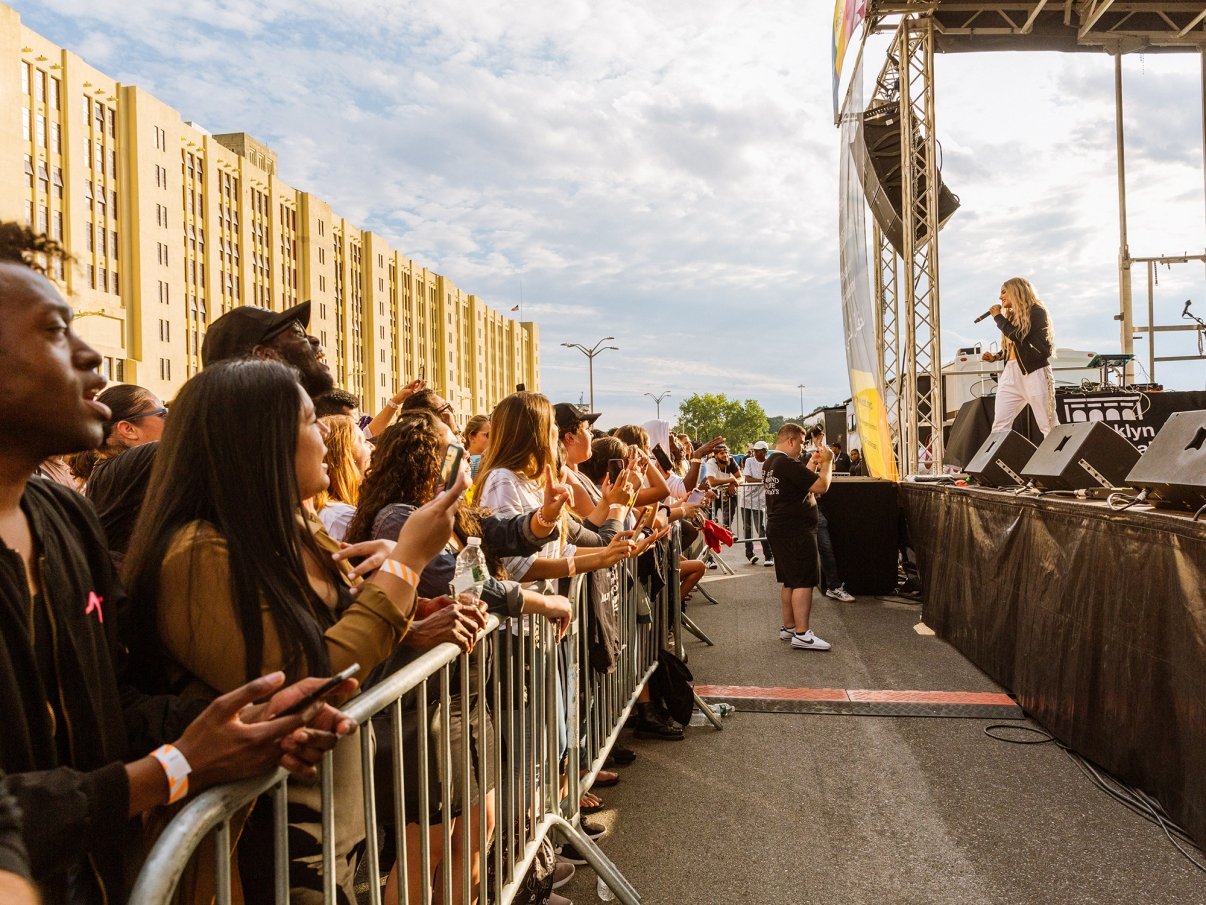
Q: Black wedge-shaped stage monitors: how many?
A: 3